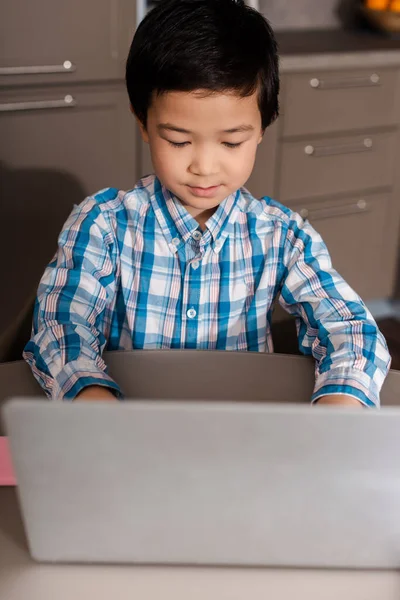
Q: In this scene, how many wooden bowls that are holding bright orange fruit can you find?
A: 1